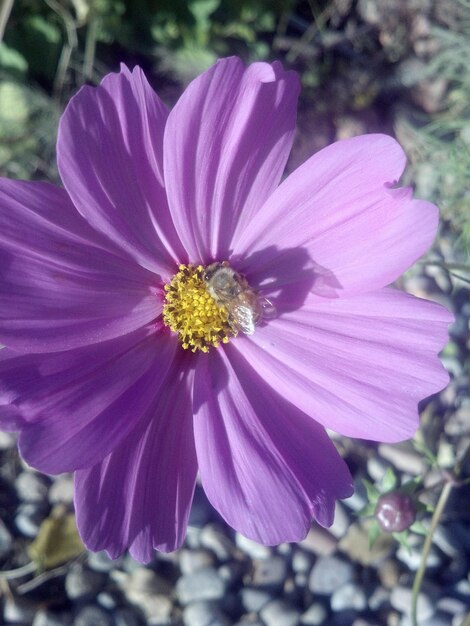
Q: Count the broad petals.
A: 8